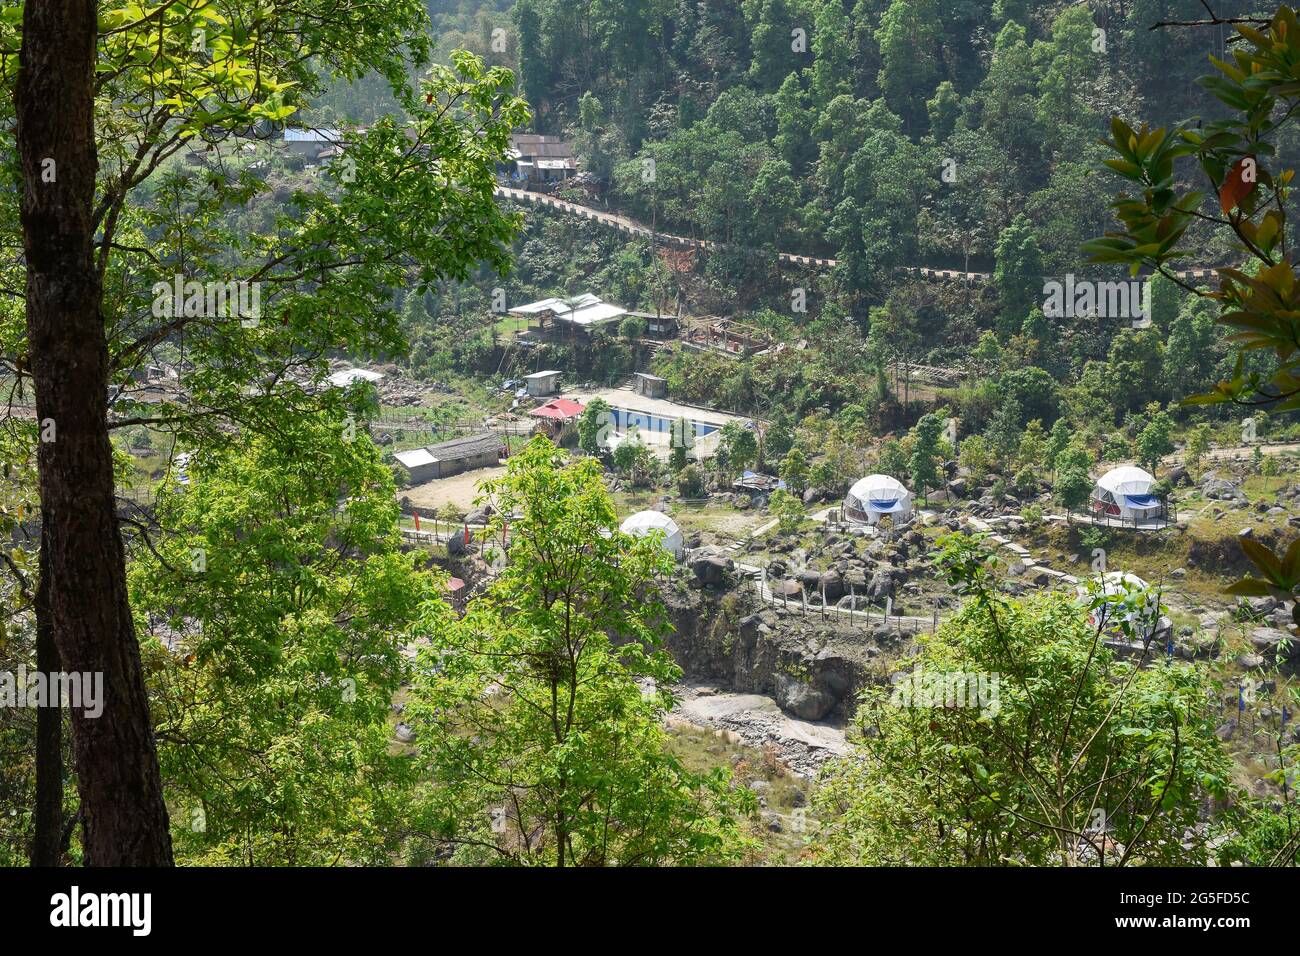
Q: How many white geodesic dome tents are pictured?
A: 4